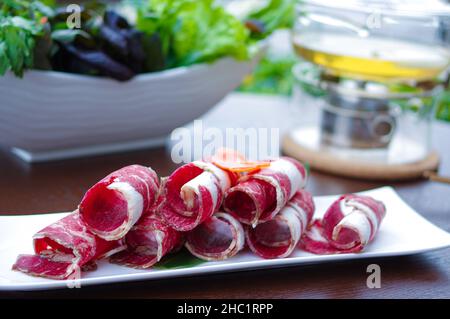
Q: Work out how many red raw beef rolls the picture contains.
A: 8